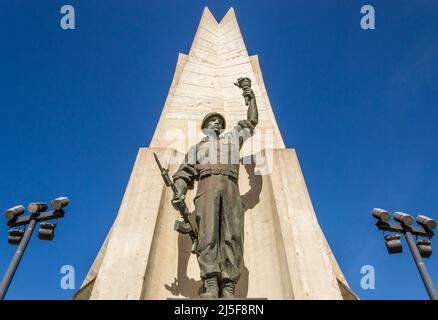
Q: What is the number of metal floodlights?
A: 10